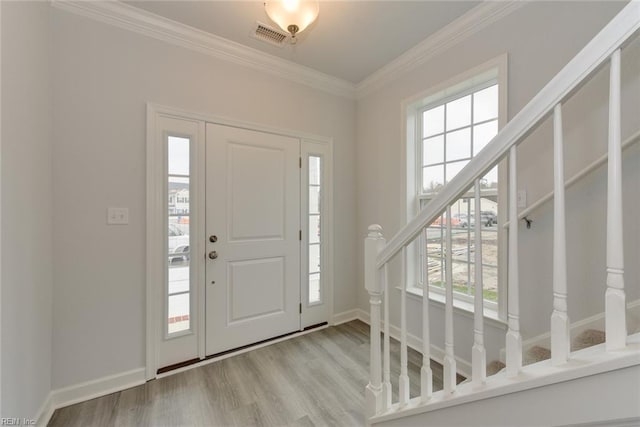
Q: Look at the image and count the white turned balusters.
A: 8